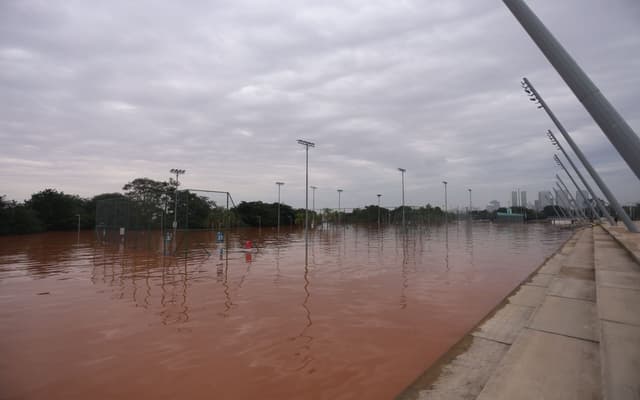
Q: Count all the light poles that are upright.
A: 9